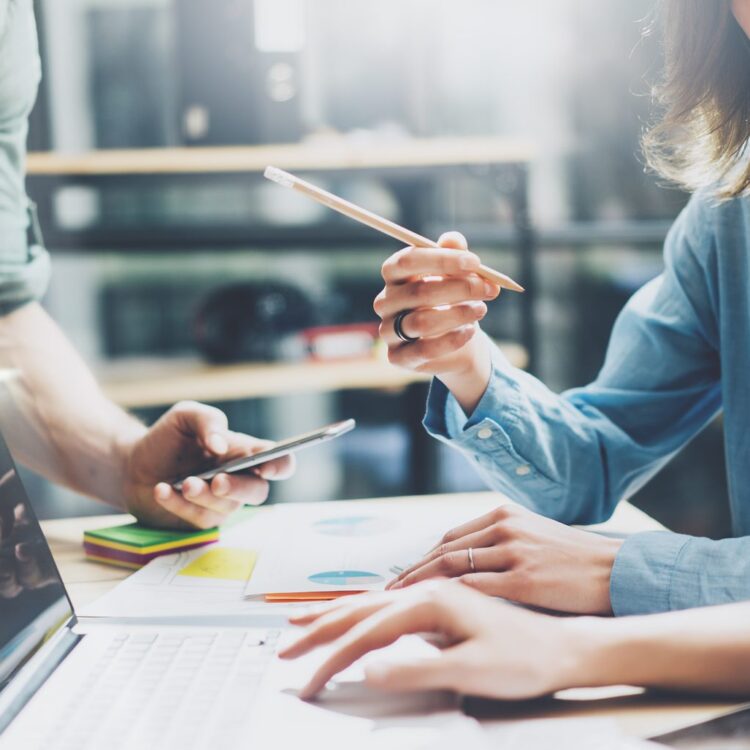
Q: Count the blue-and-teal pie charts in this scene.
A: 2